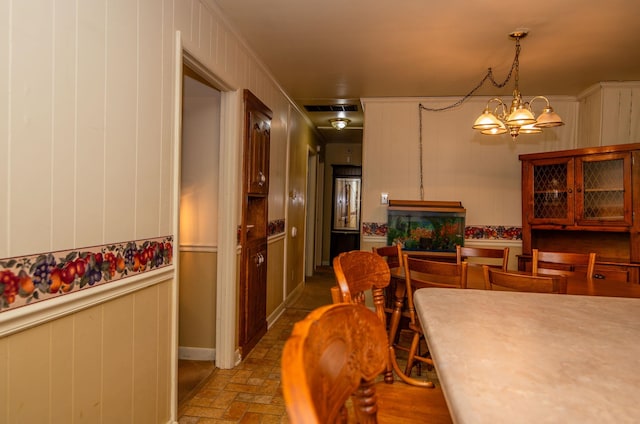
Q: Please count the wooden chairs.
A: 7